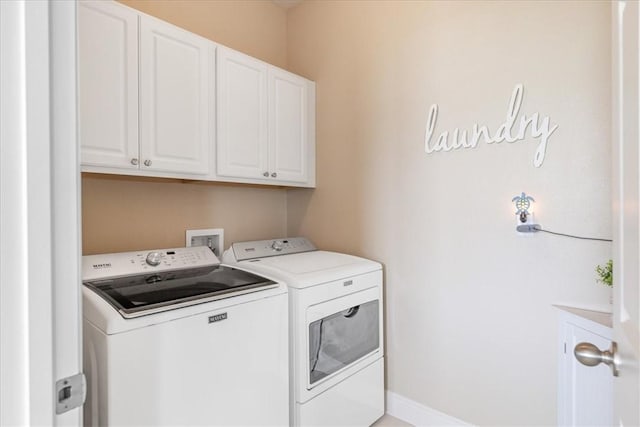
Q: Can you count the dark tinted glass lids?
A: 1